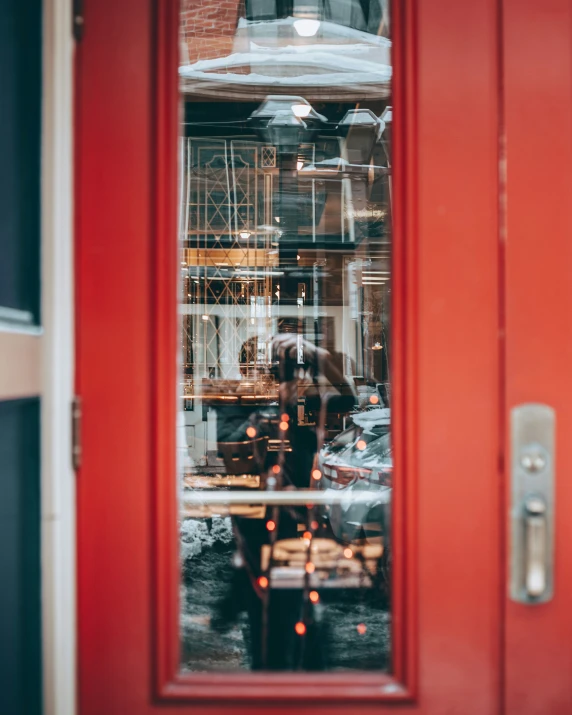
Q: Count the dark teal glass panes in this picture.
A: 2